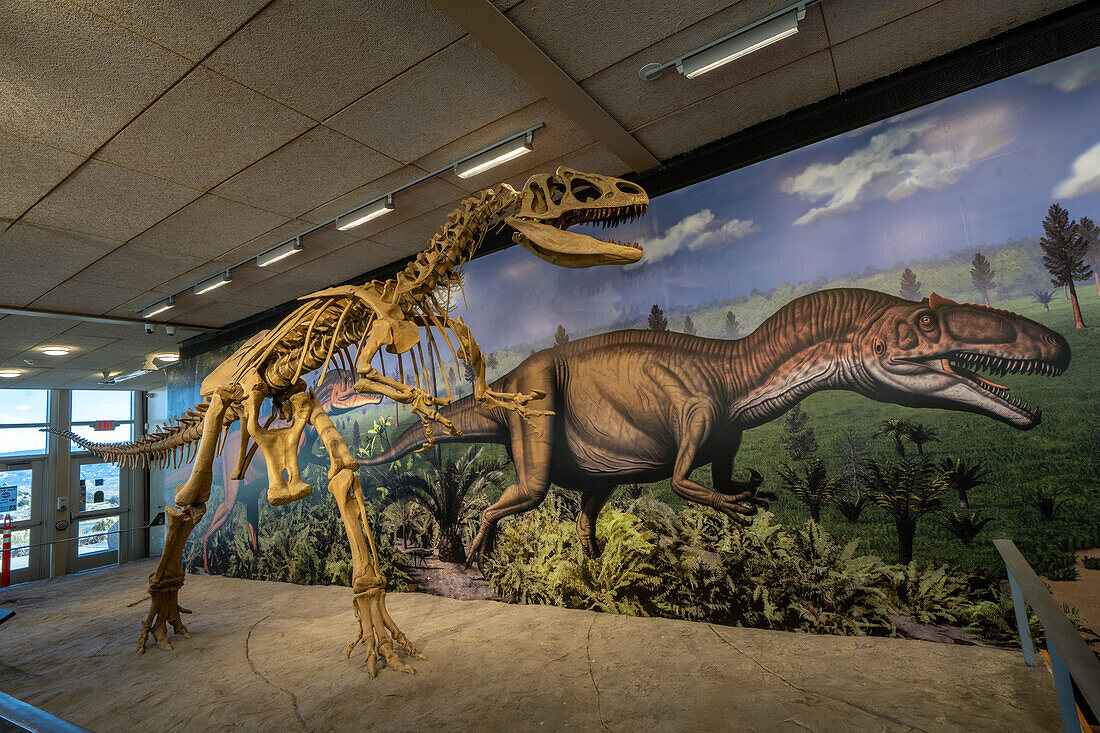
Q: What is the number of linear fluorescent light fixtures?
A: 6